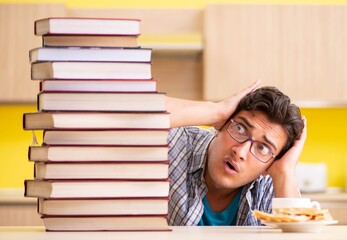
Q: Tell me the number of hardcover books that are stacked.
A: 13